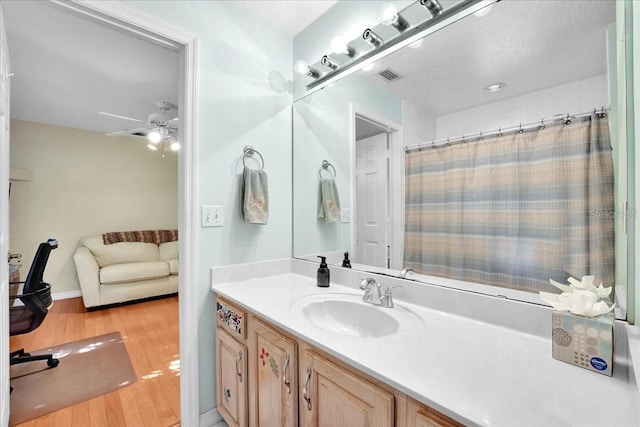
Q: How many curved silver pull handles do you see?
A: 3